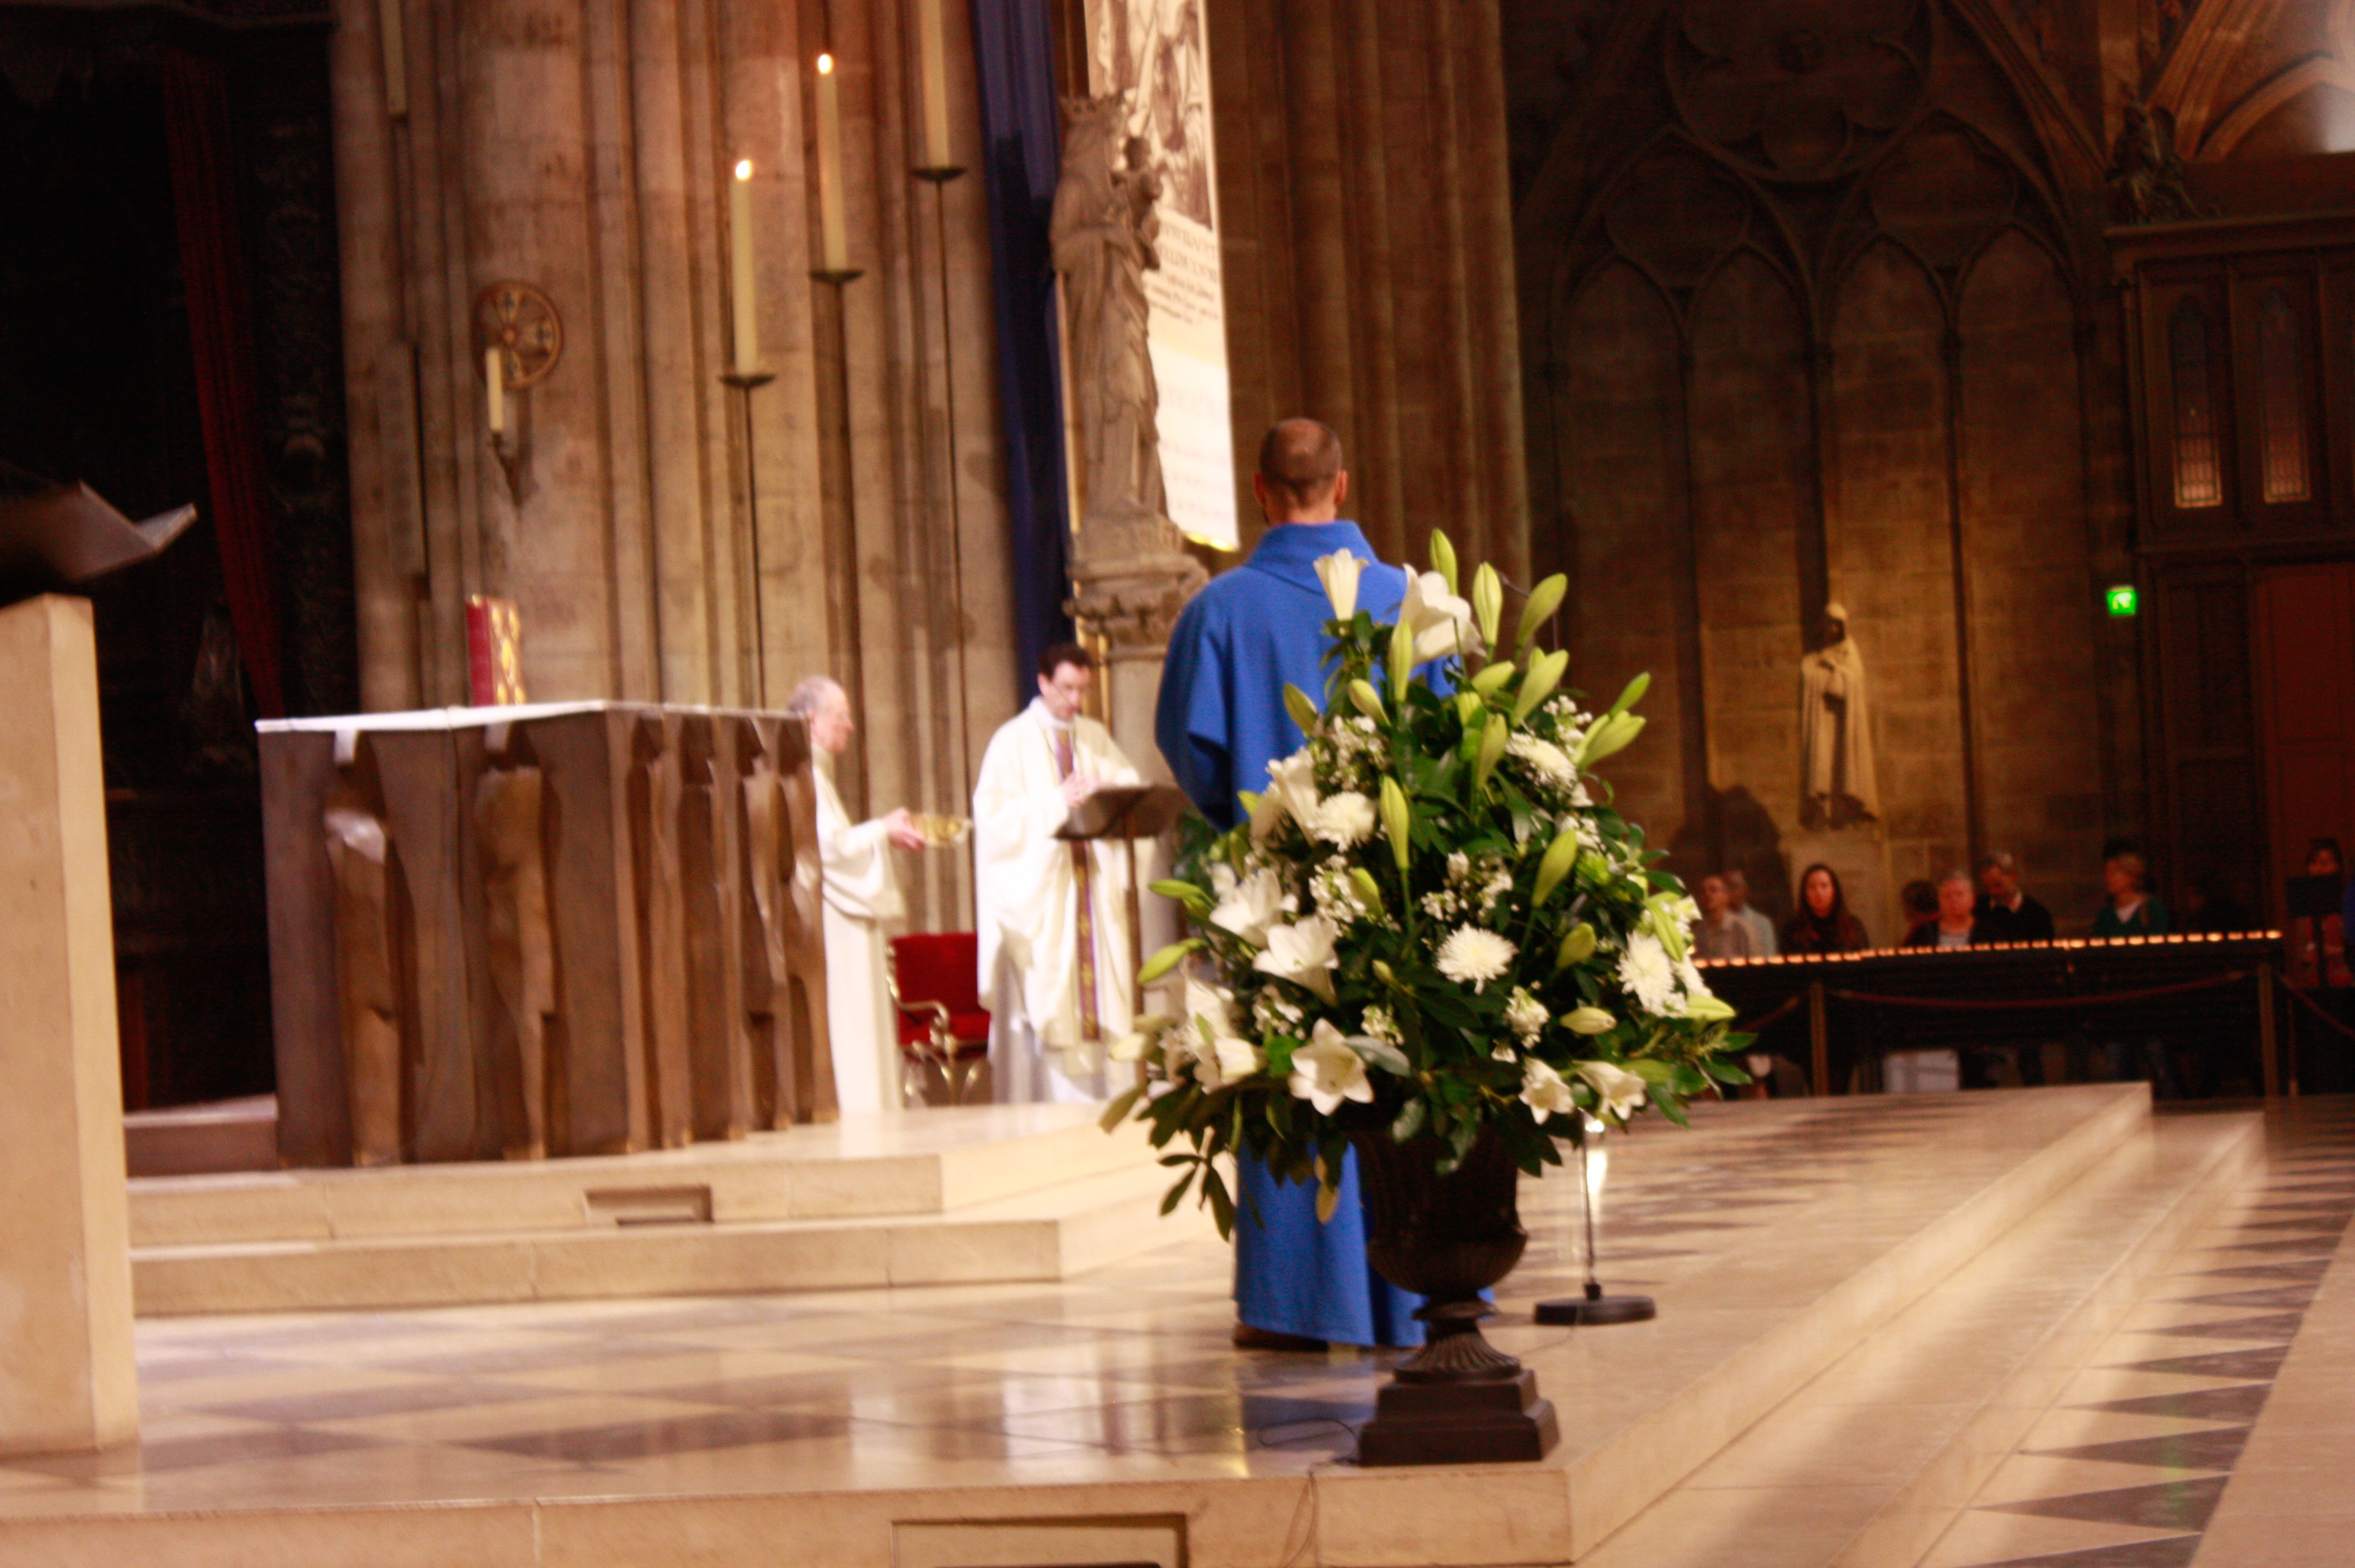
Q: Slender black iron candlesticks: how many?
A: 3